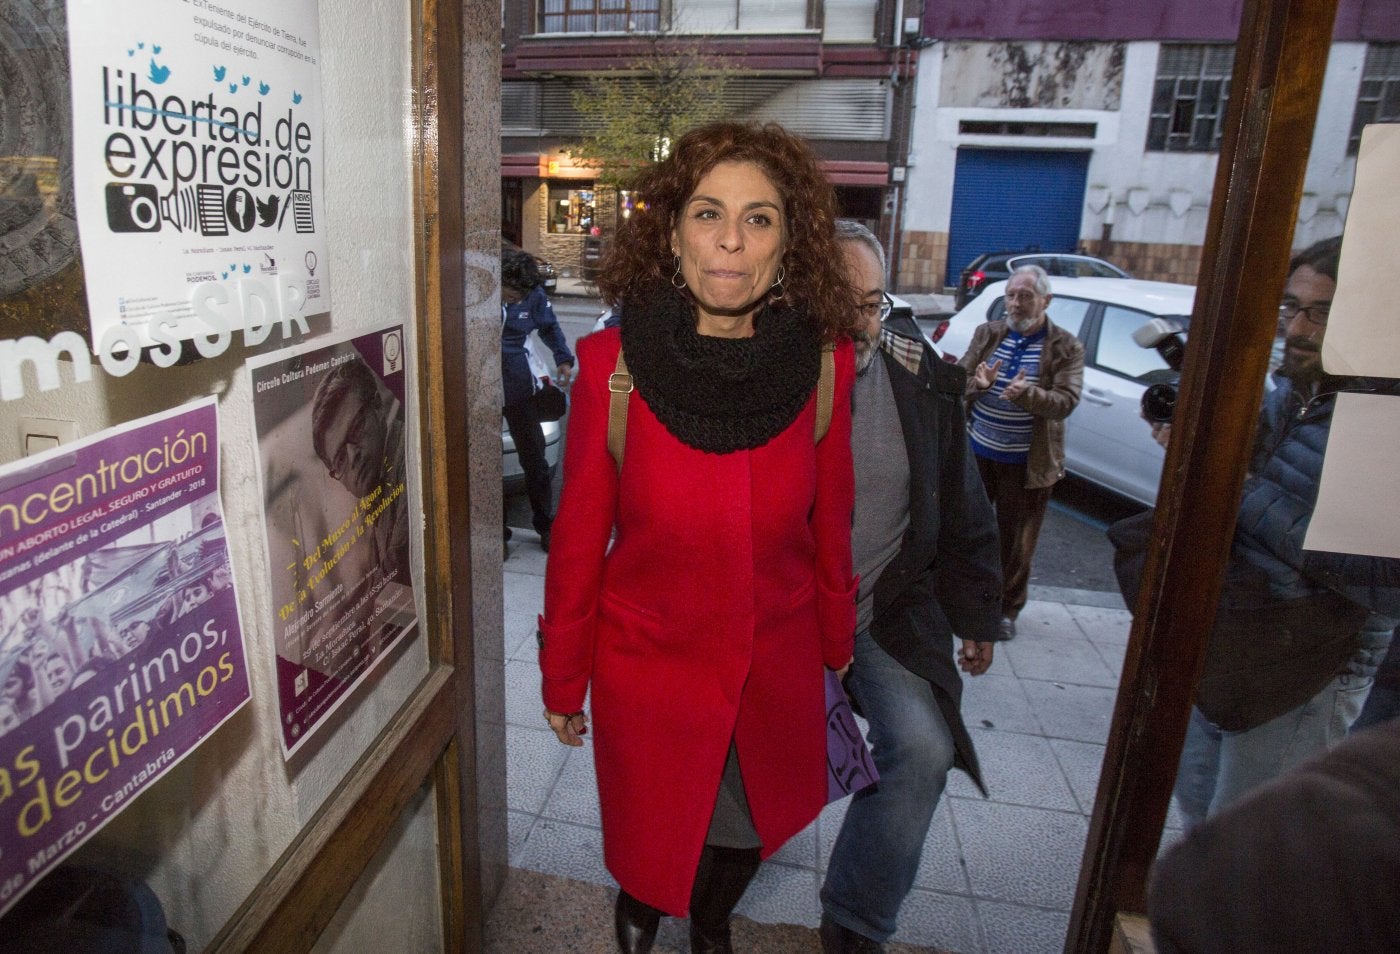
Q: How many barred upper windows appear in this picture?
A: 2